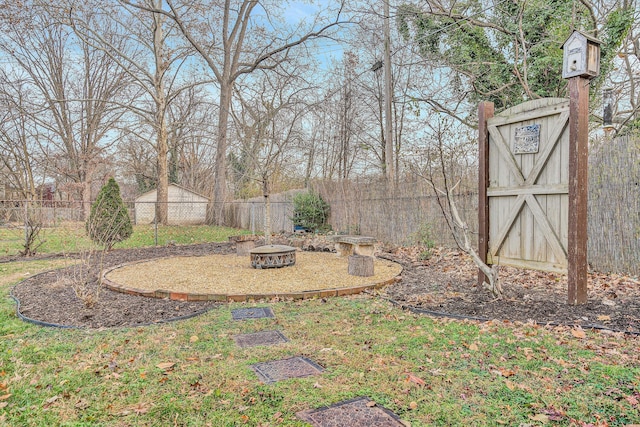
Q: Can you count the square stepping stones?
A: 4